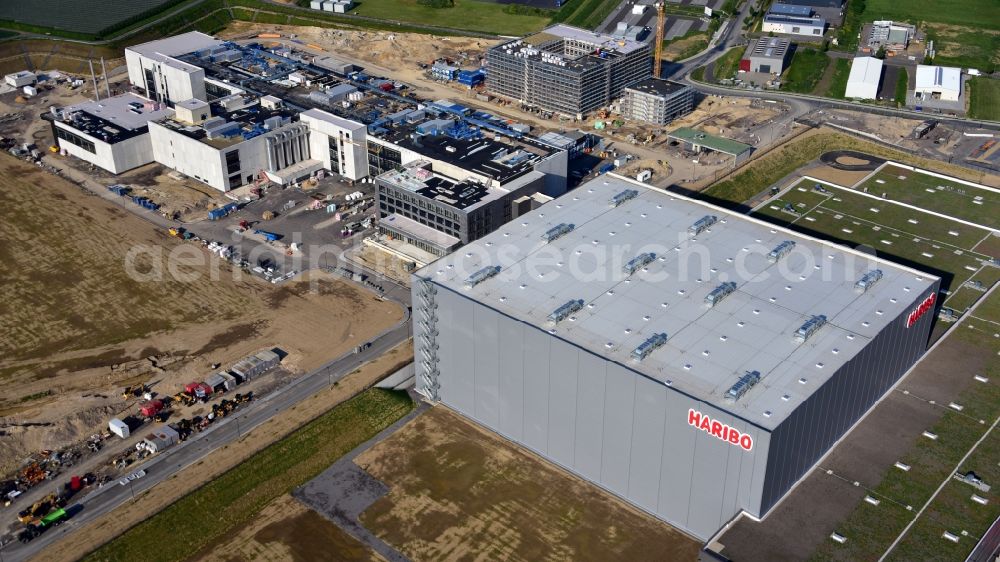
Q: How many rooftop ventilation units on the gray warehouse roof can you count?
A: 12